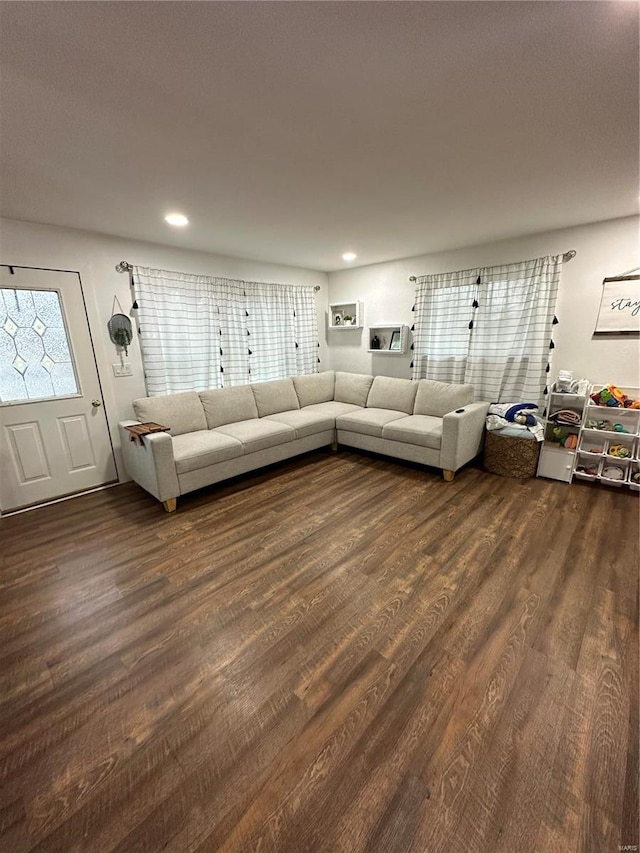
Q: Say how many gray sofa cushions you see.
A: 13